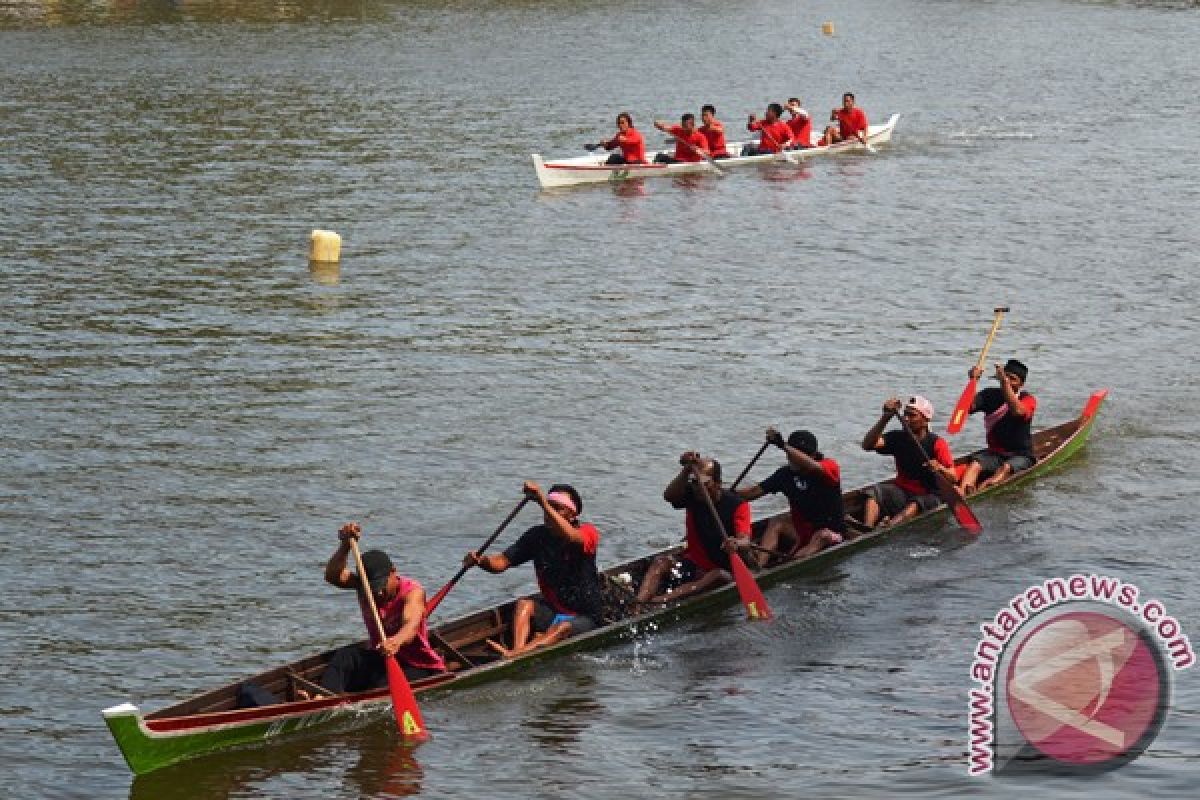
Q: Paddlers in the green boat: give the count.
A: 6